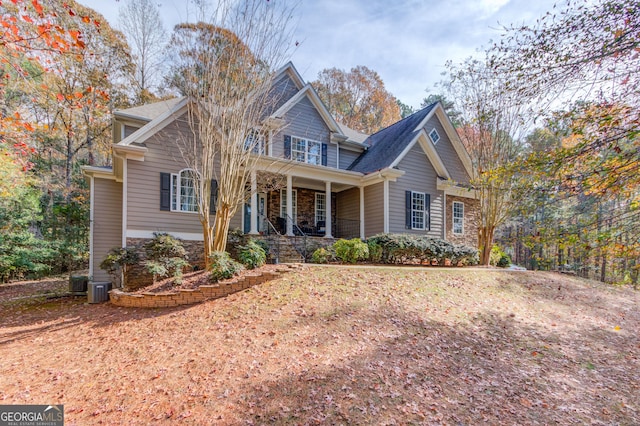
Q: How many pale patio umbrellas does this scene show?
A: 0